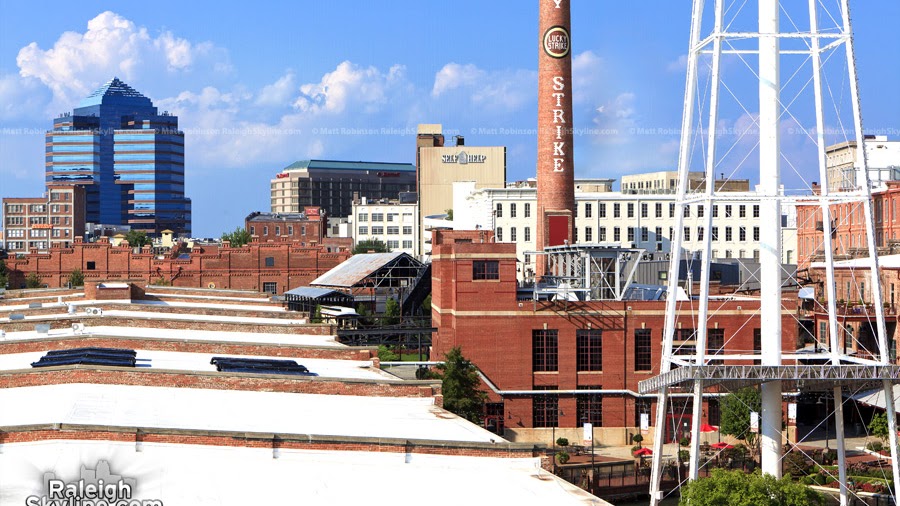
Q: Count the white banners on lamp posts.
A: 4